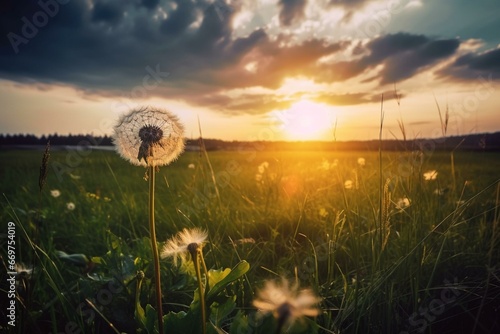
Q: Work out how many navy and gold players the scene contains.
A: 0